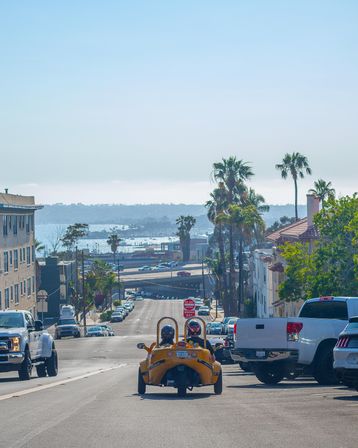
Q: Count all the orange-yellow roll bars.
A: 2